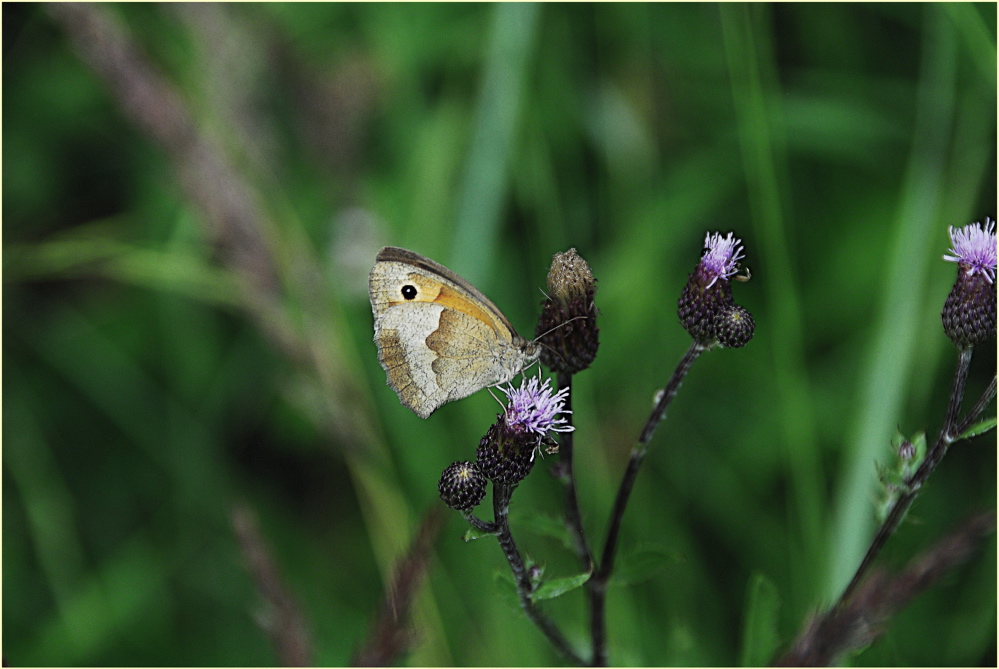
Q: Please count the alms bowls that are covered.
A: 0